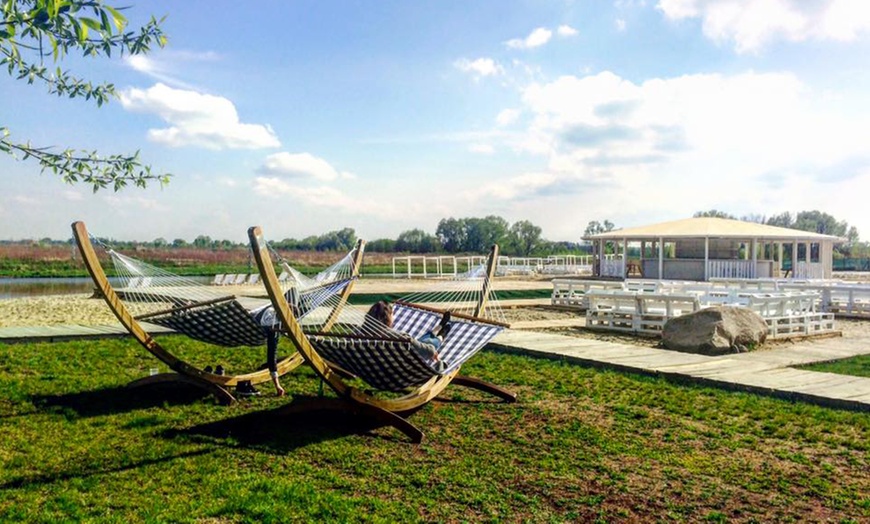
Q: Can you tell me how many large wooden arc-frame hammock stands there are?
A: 2